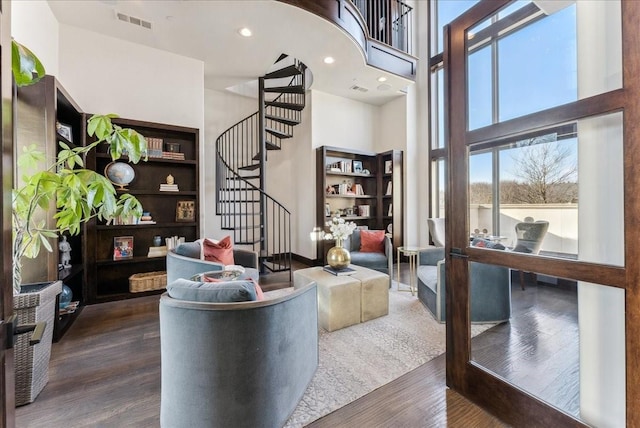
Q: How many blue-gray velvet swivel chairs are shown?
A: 4